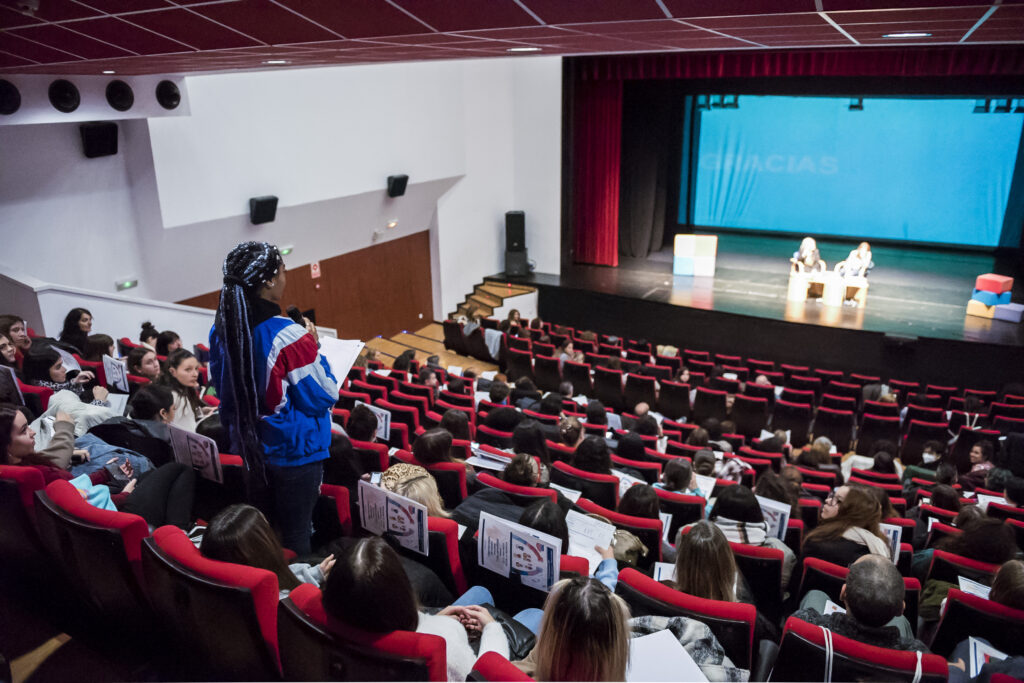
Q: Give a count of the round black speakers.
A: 4